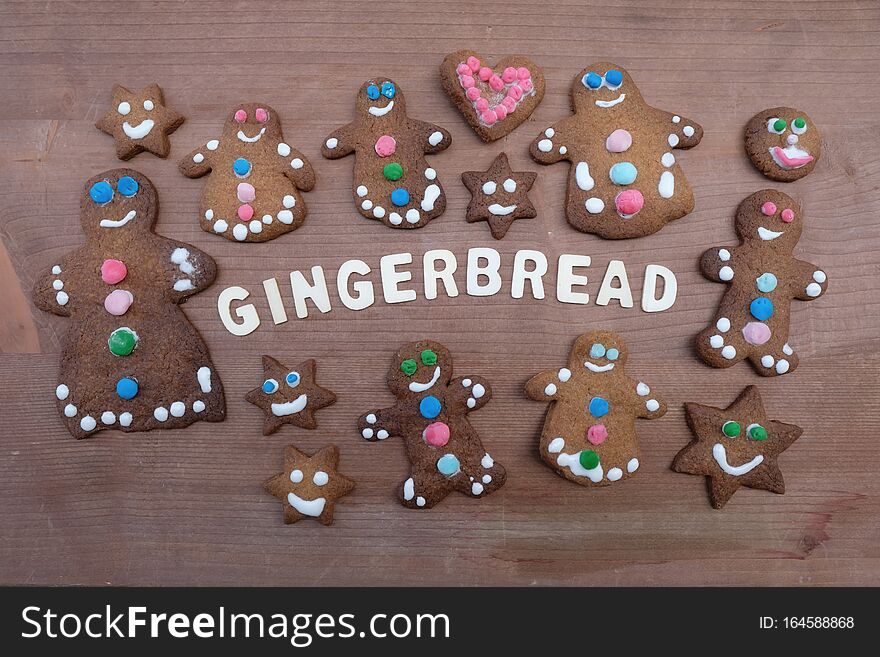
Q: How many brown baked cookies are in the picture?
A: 14